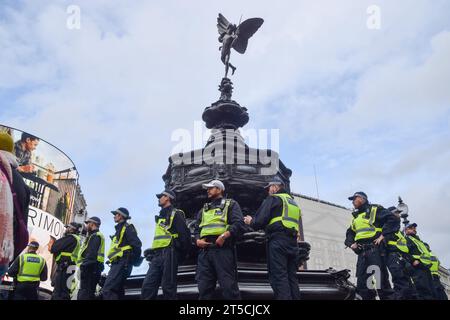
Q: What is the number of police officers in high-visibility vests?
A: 11